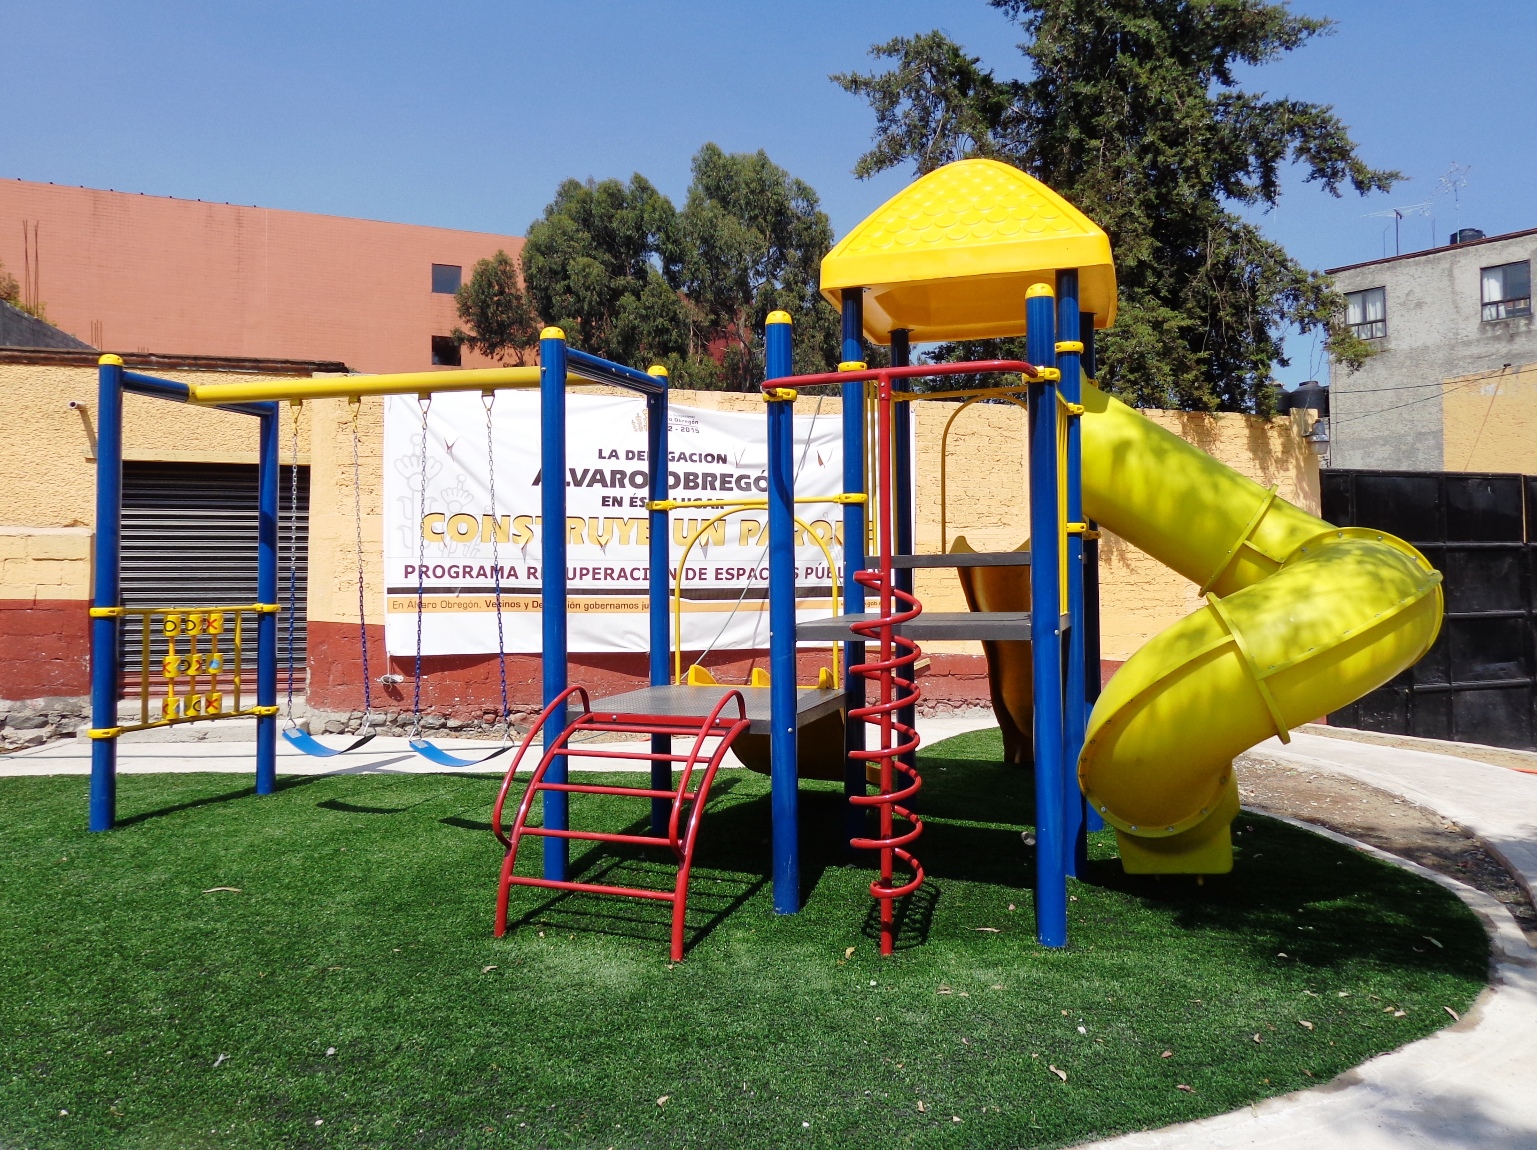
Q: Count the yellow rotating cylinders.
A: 9